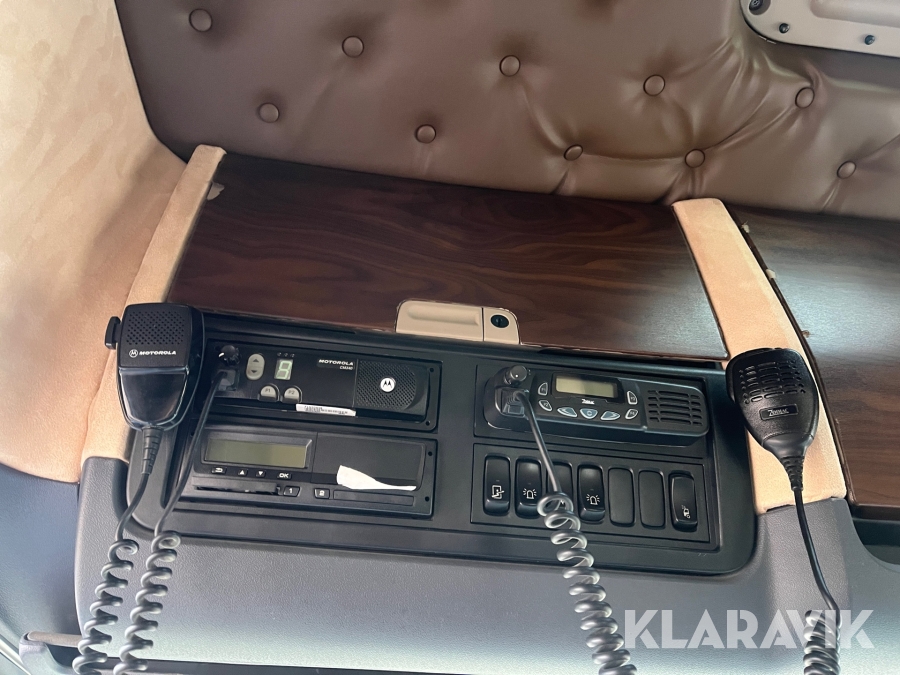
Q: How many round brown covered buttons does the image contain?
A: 10